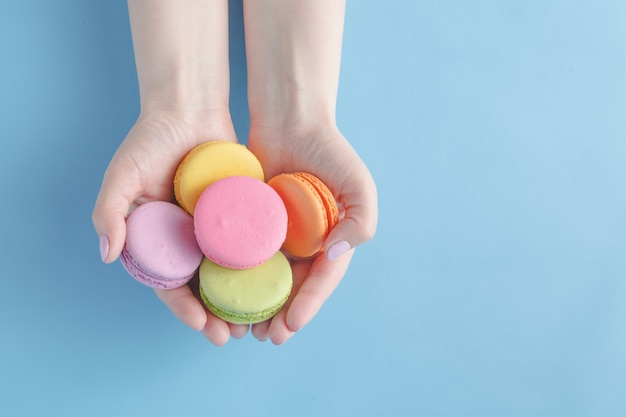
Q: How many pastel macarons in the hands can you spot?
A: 5